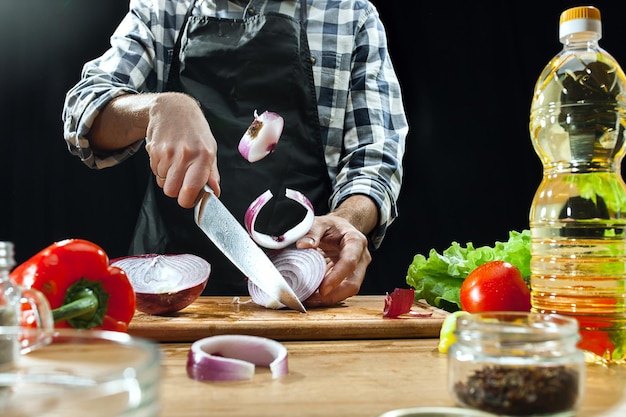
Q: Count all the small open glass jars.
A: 1